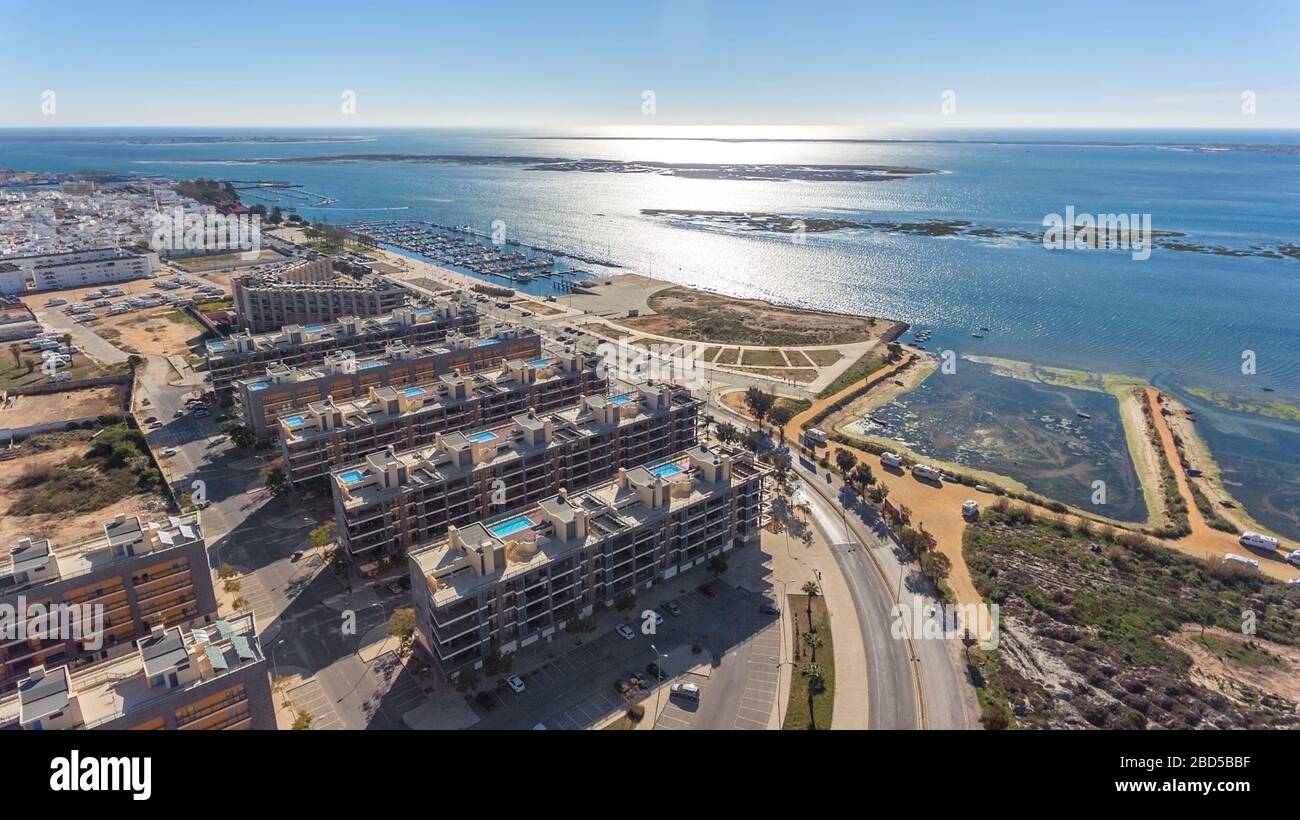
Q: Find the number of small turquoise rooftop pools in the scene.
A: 14